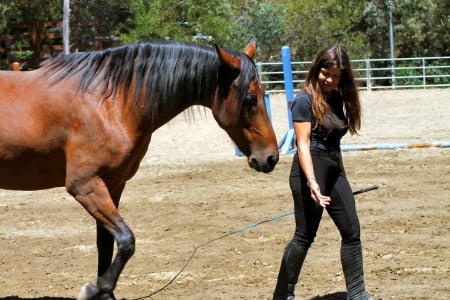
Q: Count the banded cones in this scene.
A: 0